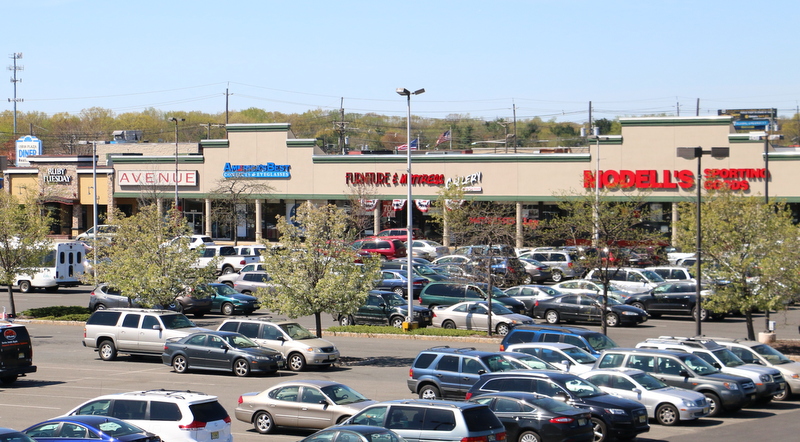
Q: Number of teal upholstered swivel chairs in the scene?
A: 0